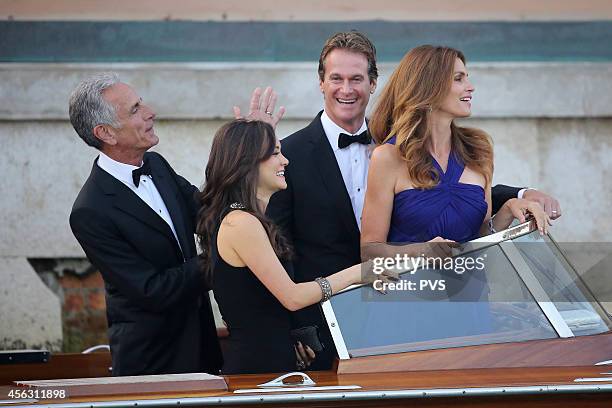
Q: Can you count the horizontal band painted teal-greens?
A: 1